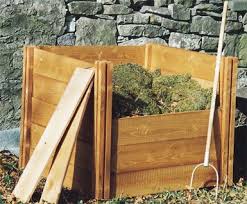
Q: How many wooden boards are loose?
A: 2